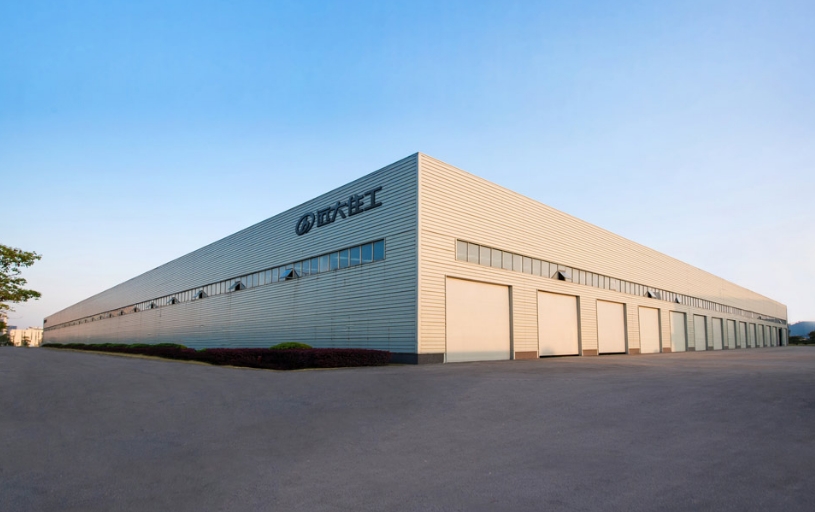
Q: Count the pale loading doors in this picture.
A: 14